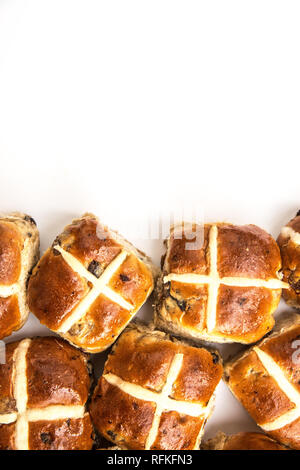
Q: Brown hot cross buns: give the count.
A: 8